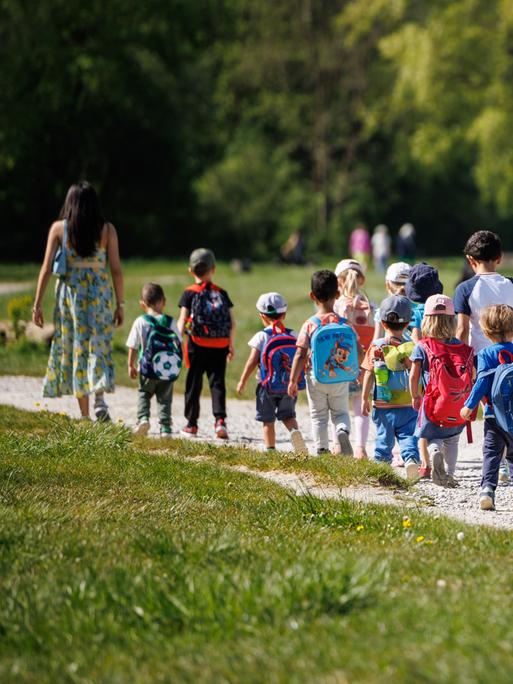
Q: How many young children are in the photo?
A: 11